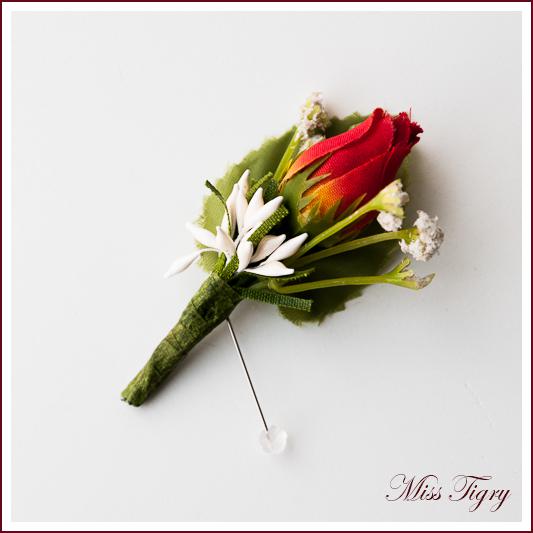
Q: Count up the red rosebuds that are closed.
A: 1